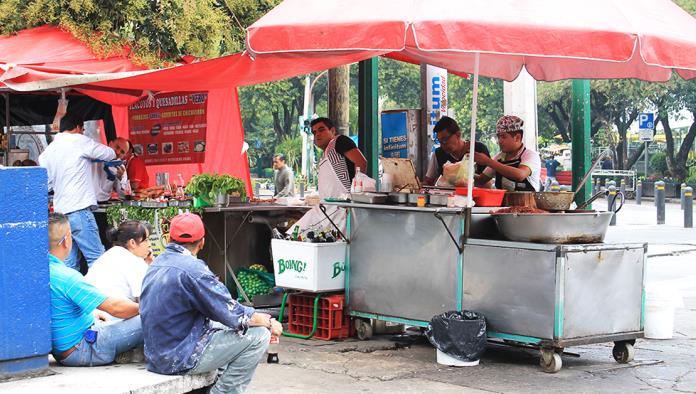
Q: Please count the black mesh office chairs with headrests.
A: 0